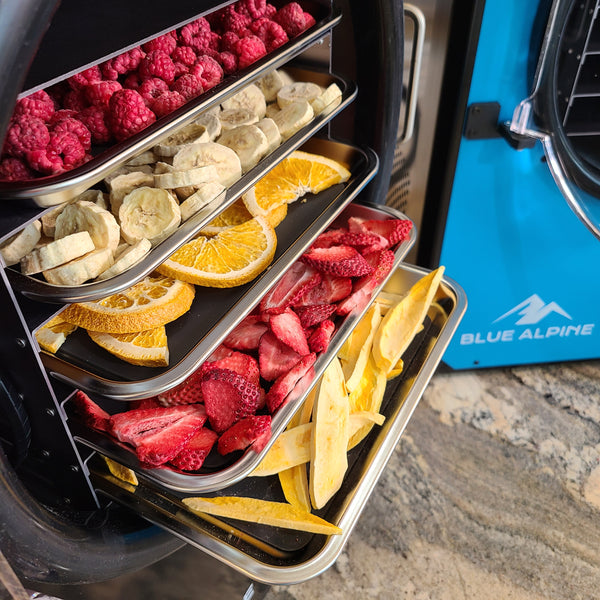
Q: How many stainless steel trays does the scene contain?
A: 5